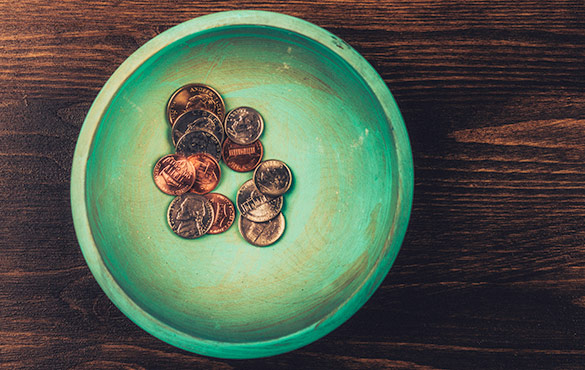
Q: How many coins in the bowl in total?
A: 12